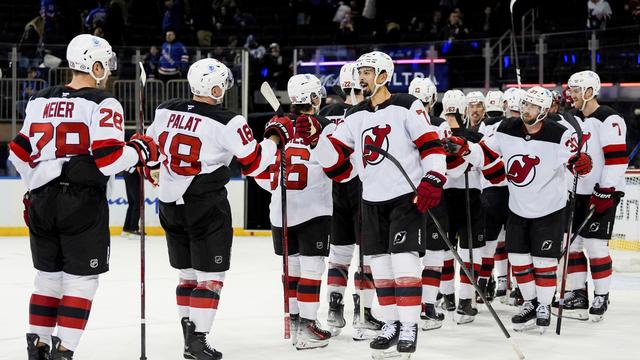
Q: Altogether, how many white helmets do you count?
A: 12